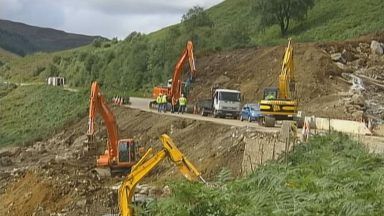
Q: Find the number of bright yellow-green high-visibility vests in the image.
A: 3